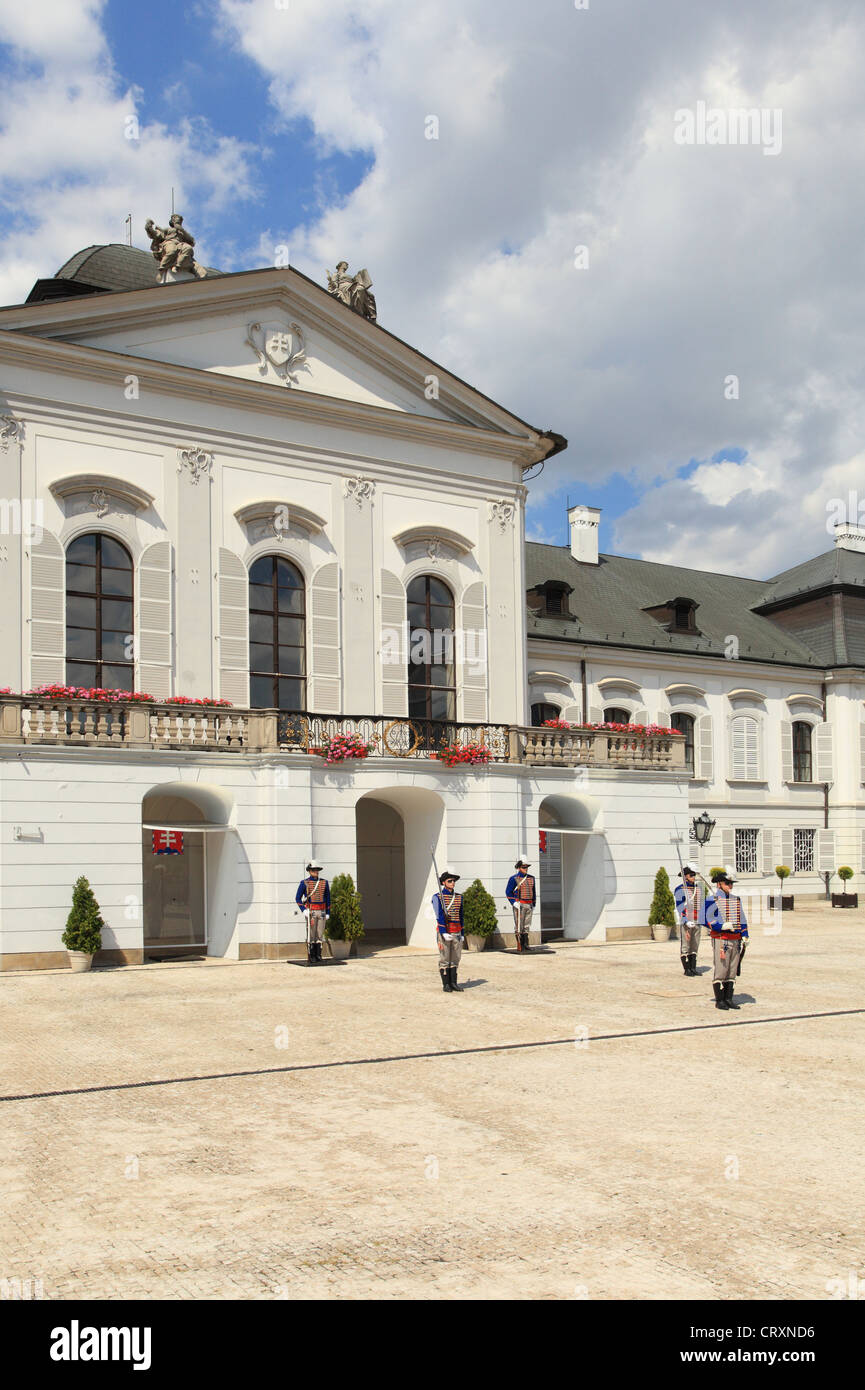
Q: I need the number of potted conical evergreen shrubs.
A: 4